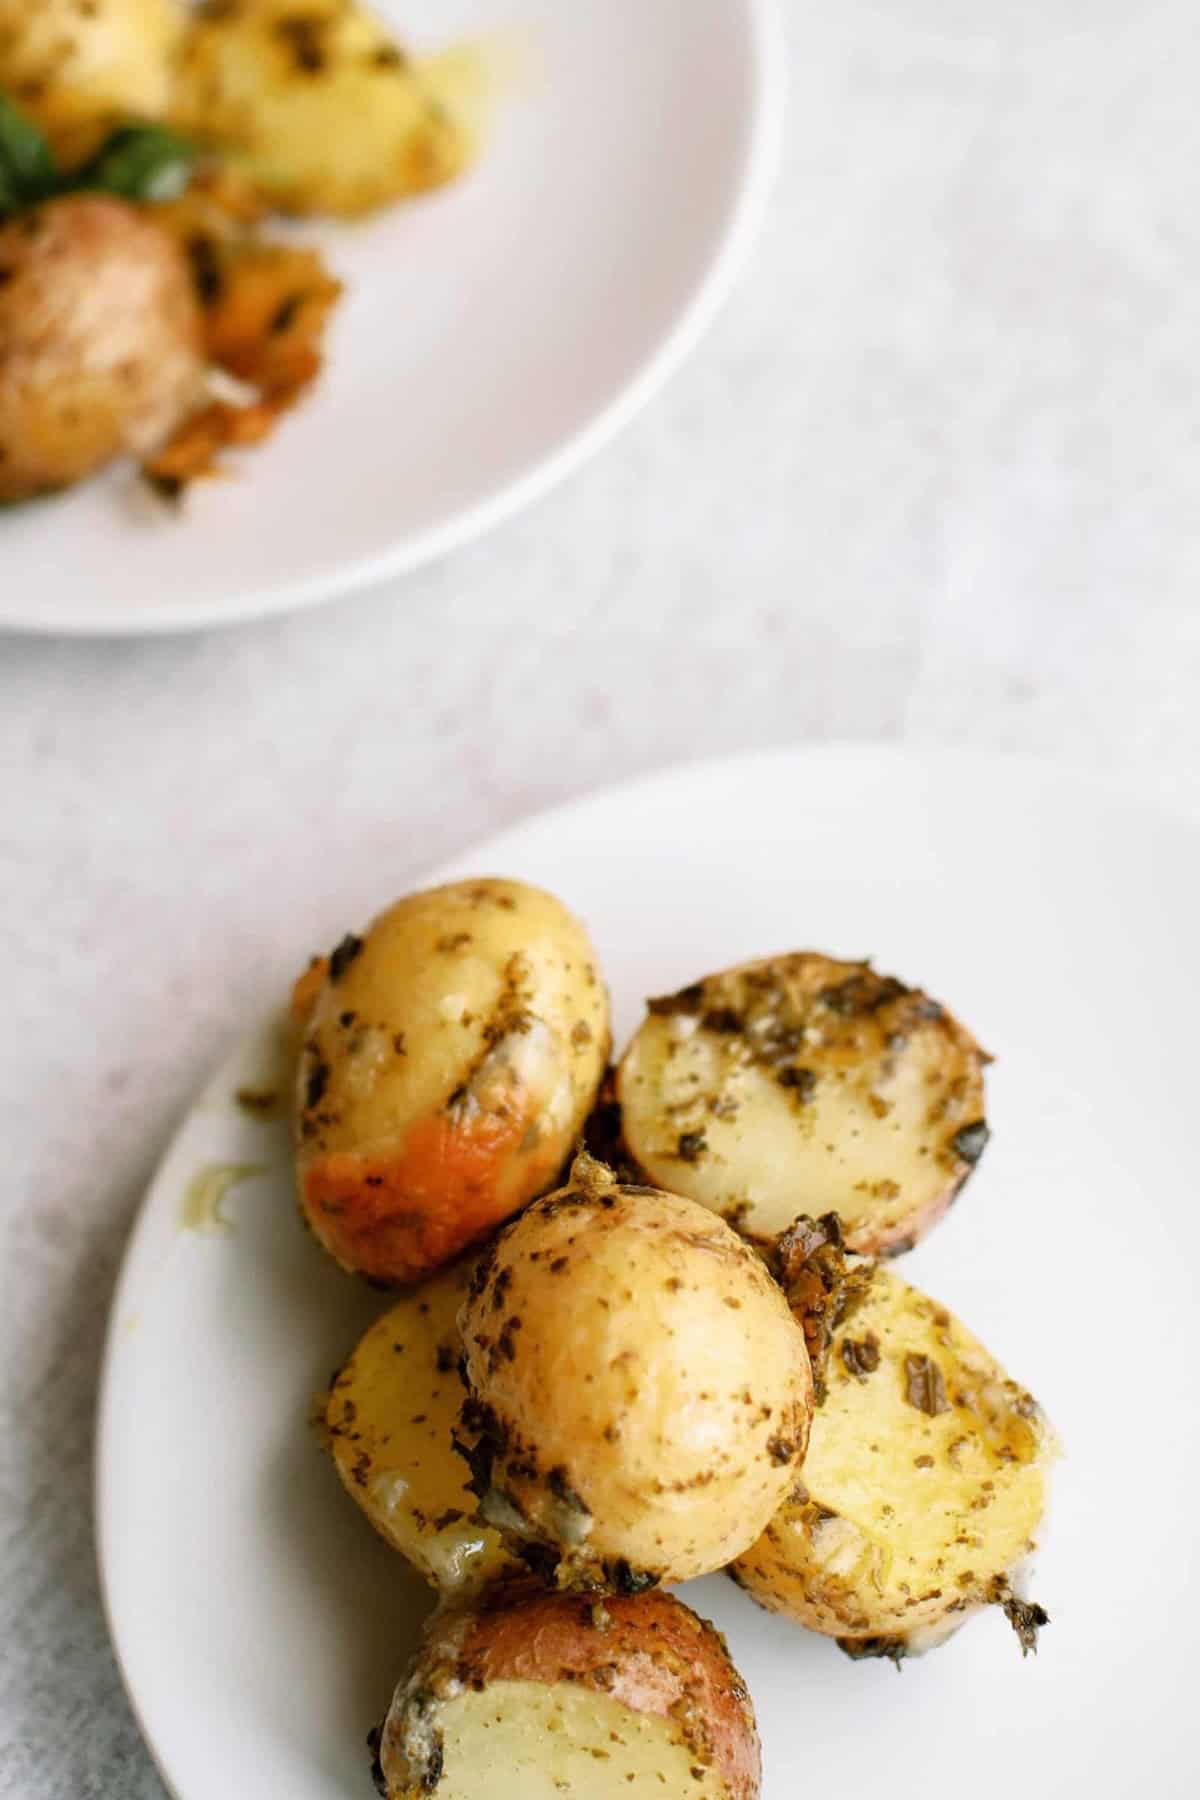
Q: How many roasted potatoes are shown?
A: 9